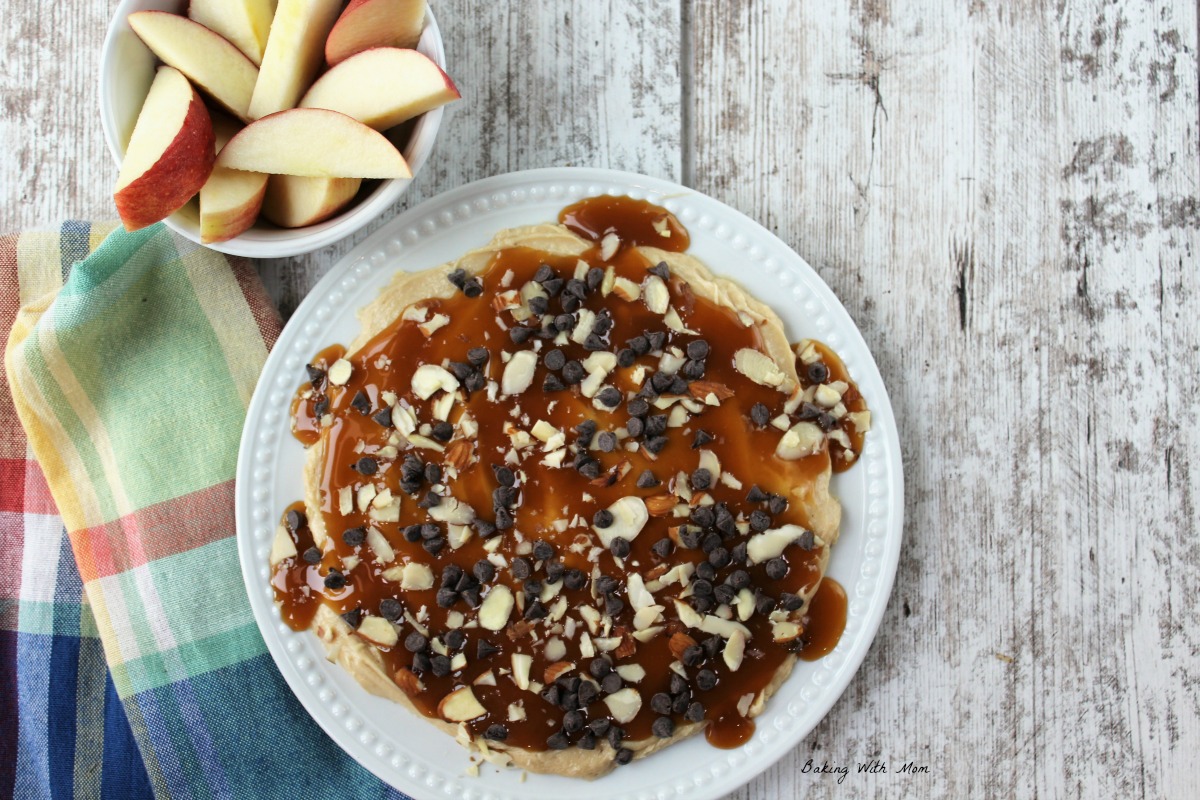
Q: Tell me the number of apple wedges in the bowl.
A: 9